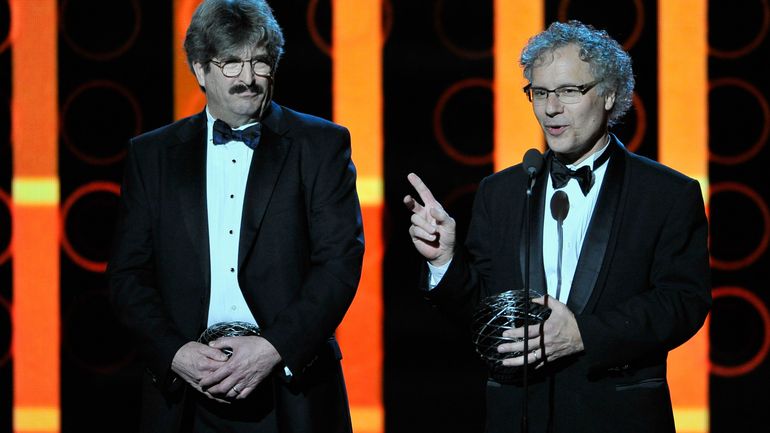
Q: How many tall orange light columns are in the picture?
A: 5